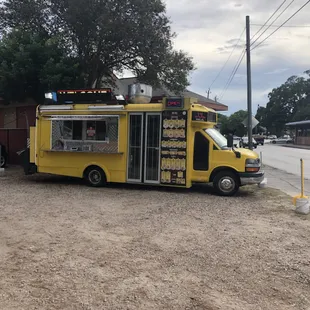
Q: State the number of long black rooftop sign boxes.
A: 1